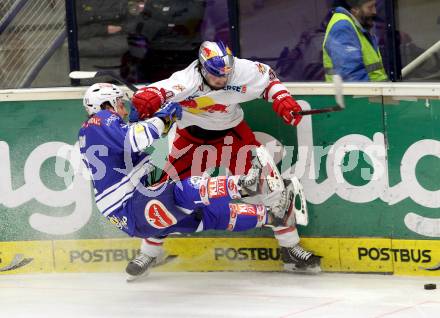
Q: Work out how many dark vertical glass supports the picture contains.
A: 3